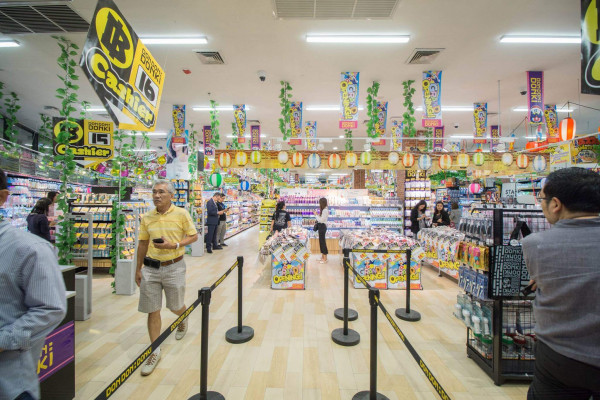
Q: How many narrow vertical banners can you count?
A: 15